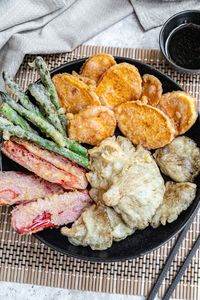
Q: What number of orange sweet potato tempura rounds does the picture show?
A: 7